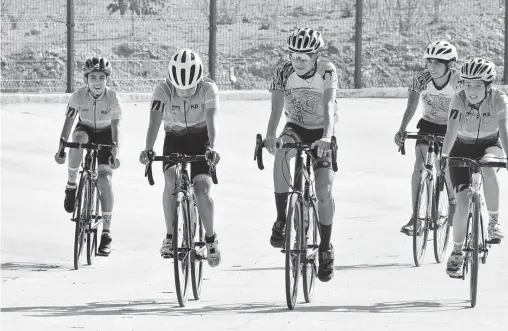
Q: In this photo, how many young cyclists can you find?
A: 5